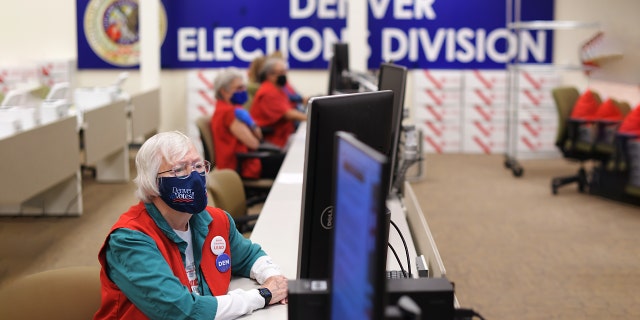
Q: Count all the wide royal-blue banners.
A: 1